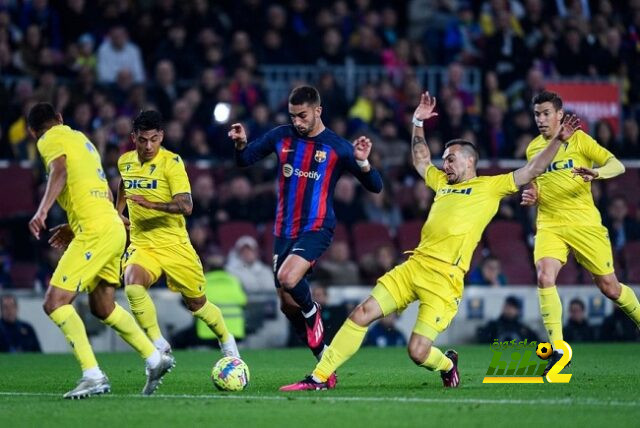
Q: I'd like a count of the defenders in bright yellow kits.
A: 4